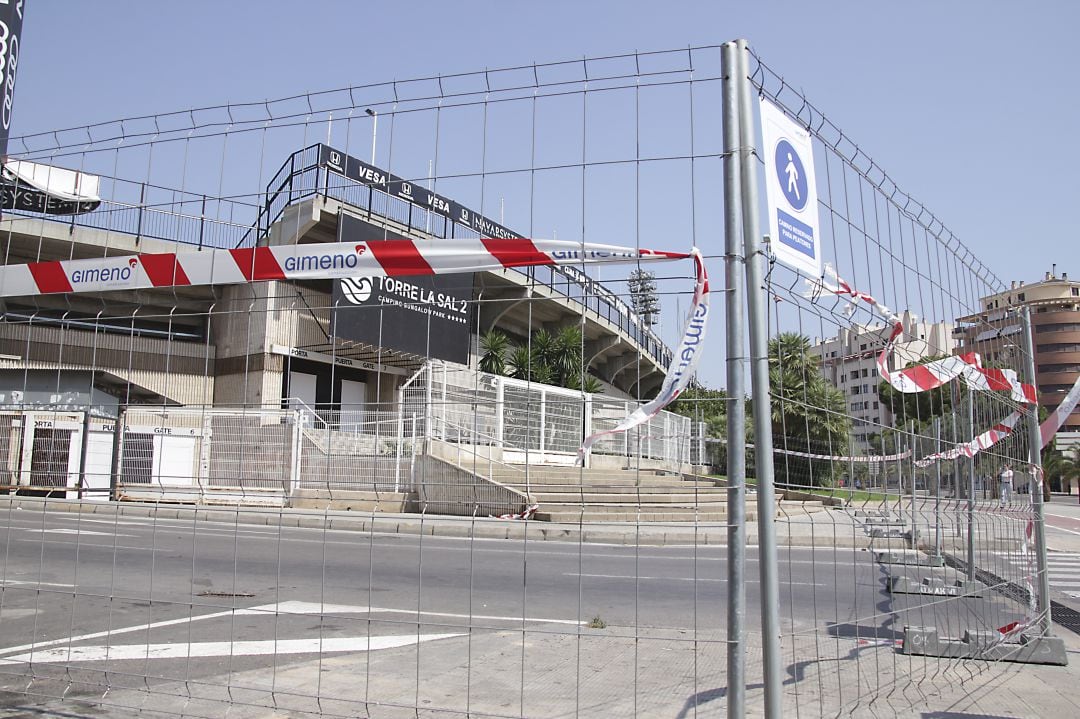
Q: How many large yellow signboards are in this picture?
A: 0